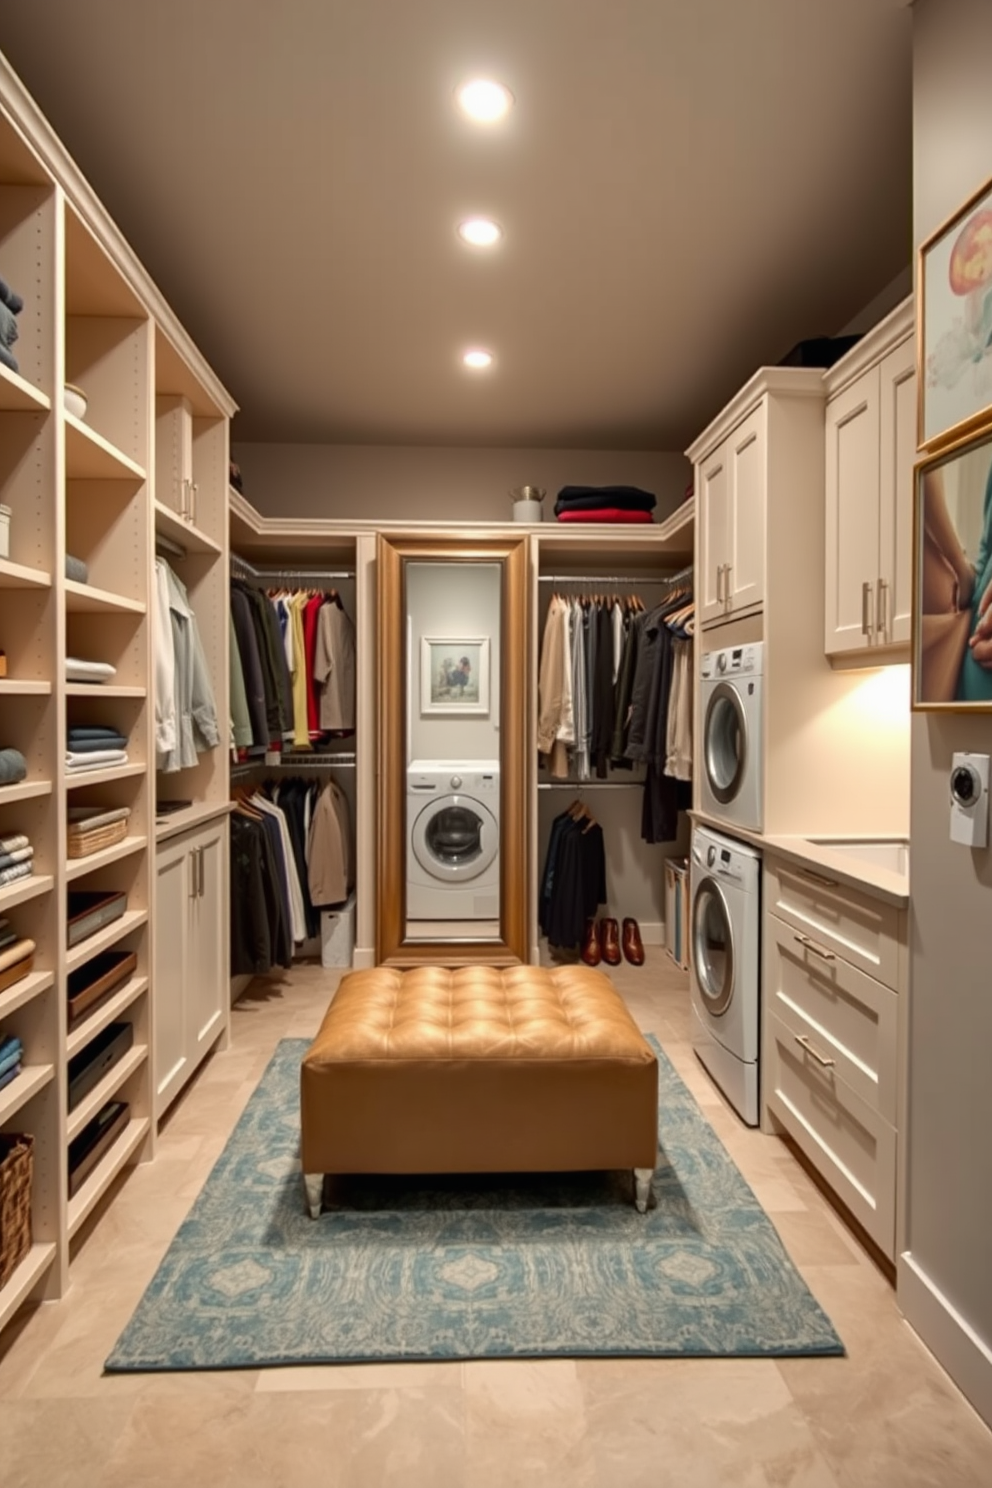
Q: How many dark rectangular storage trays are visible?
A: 4